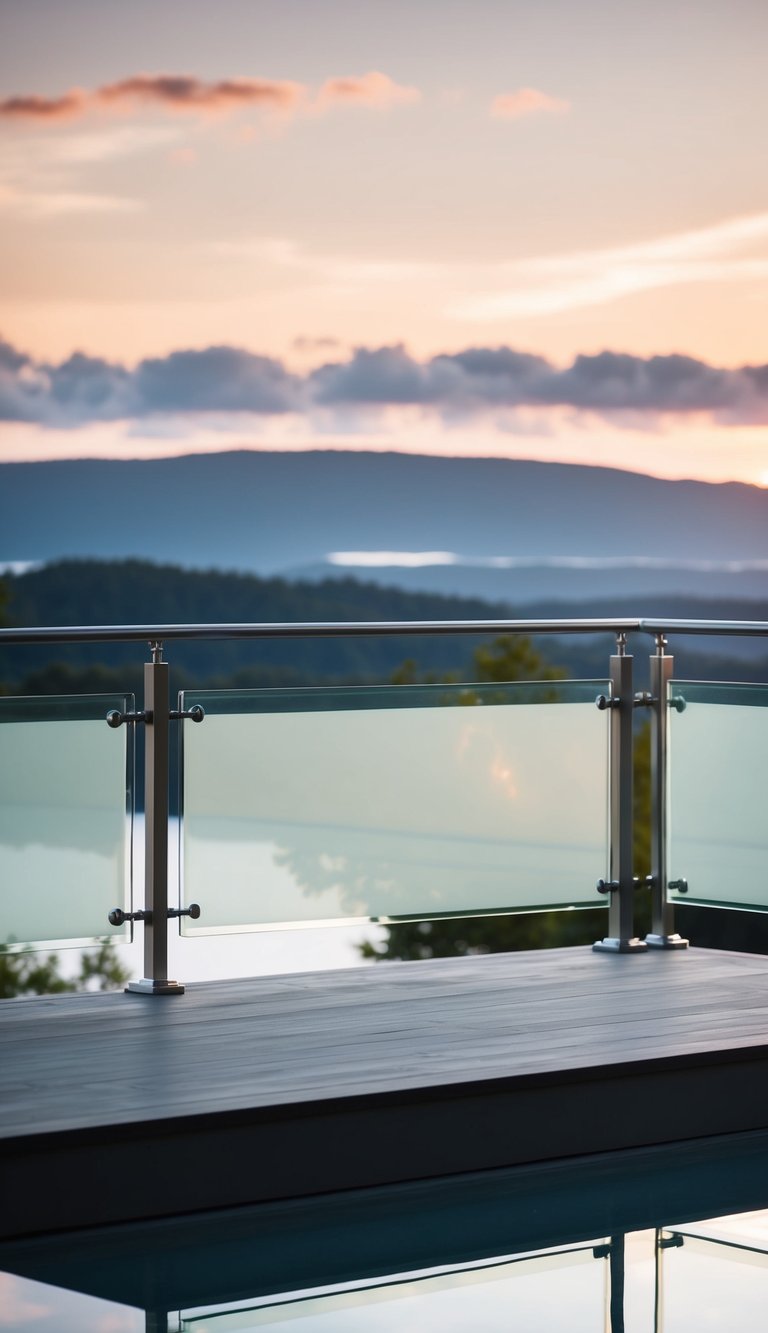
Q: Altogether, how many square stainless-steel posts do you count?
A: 3